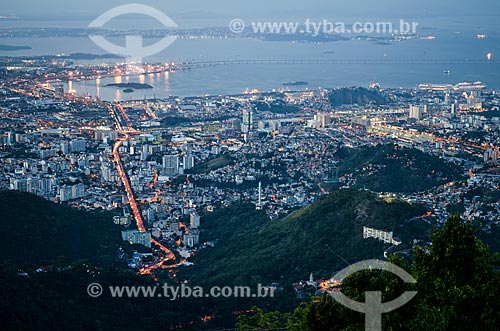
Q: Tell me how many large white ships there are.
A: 2